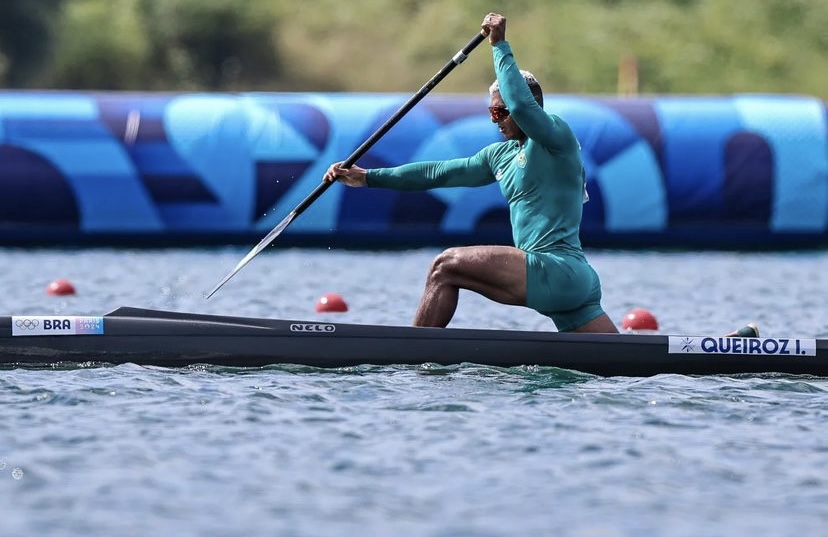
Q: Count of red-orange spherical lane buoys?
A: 3